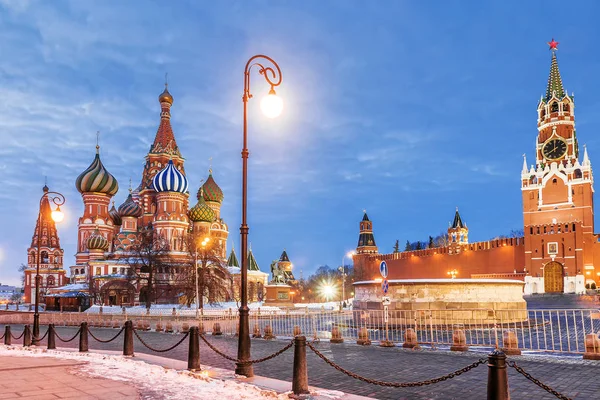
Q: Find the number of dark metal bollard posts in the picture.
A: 8